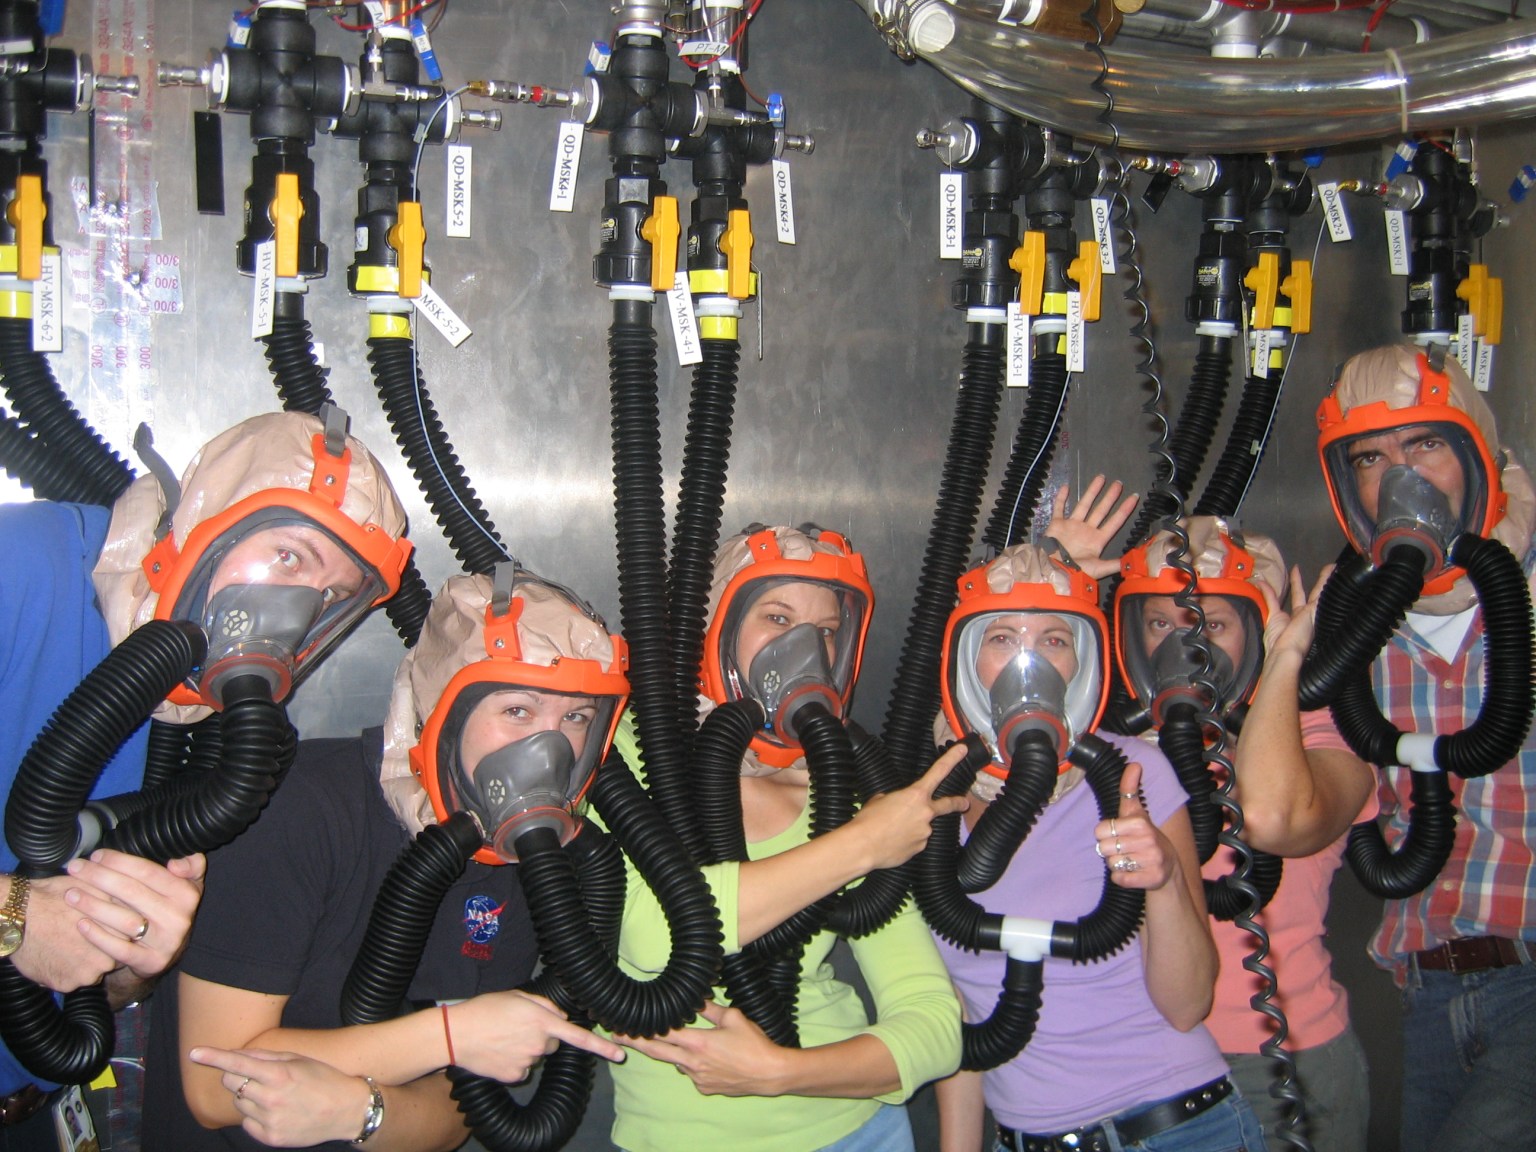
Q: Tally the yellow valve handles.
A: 11